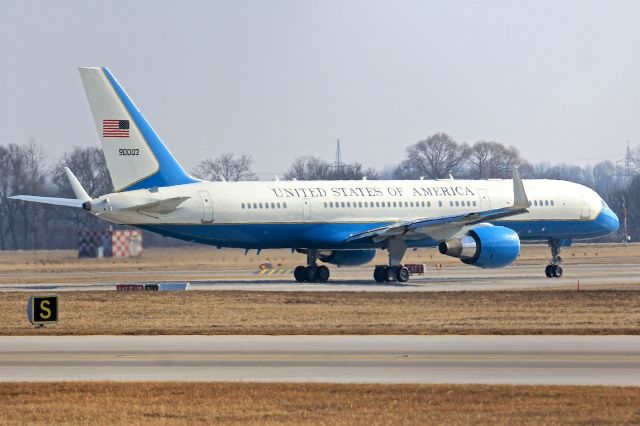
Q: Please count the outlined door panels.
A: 4